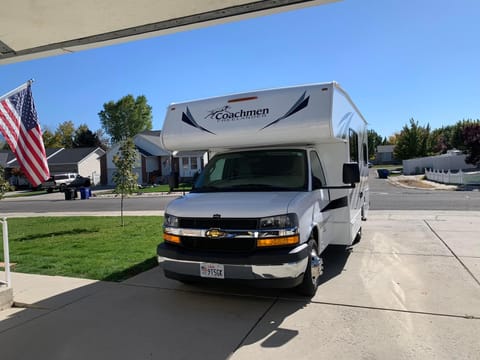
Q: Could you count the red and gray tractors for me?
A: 0